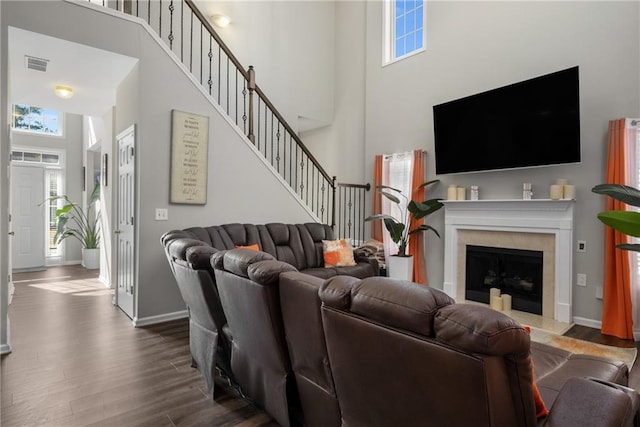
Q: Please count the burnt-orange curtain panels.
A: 3